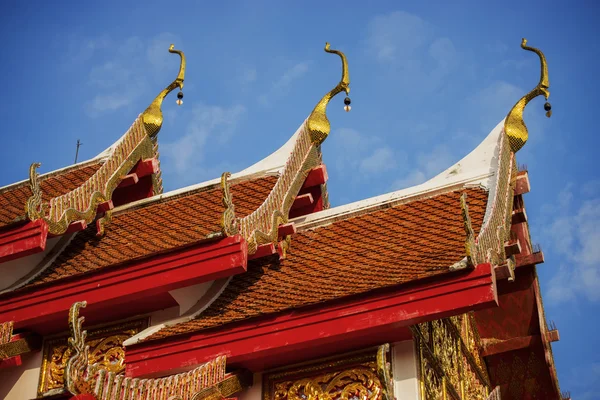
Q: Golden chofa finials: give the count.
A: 3